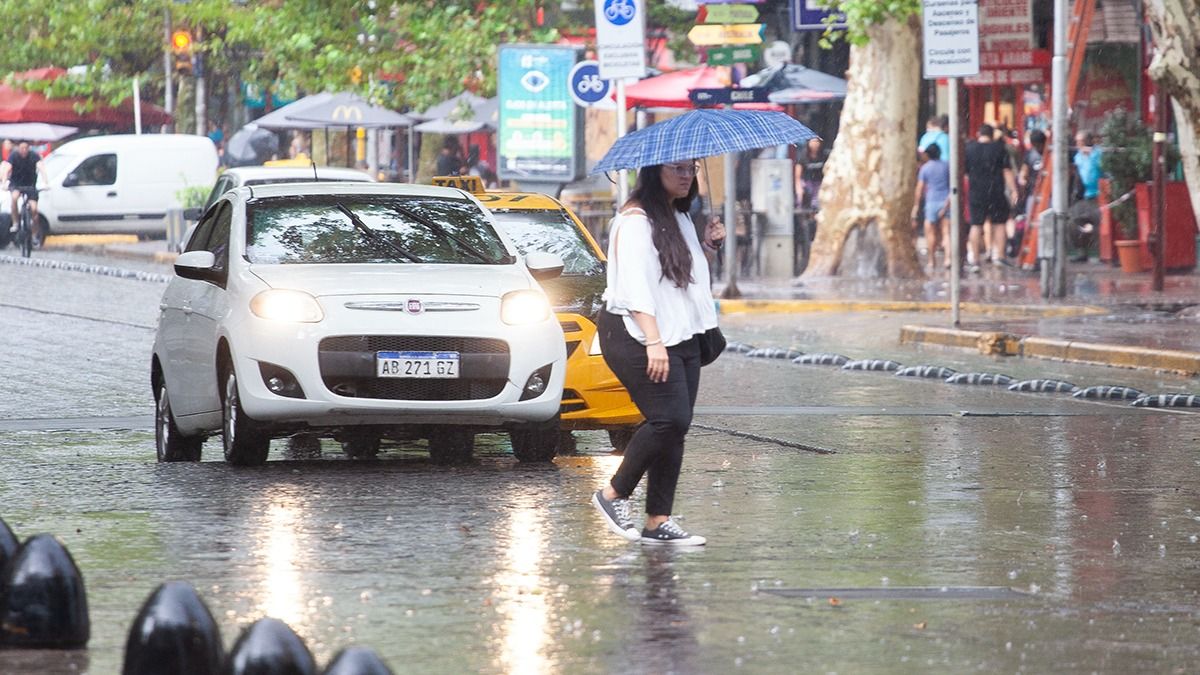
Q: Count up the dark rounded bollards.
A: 5